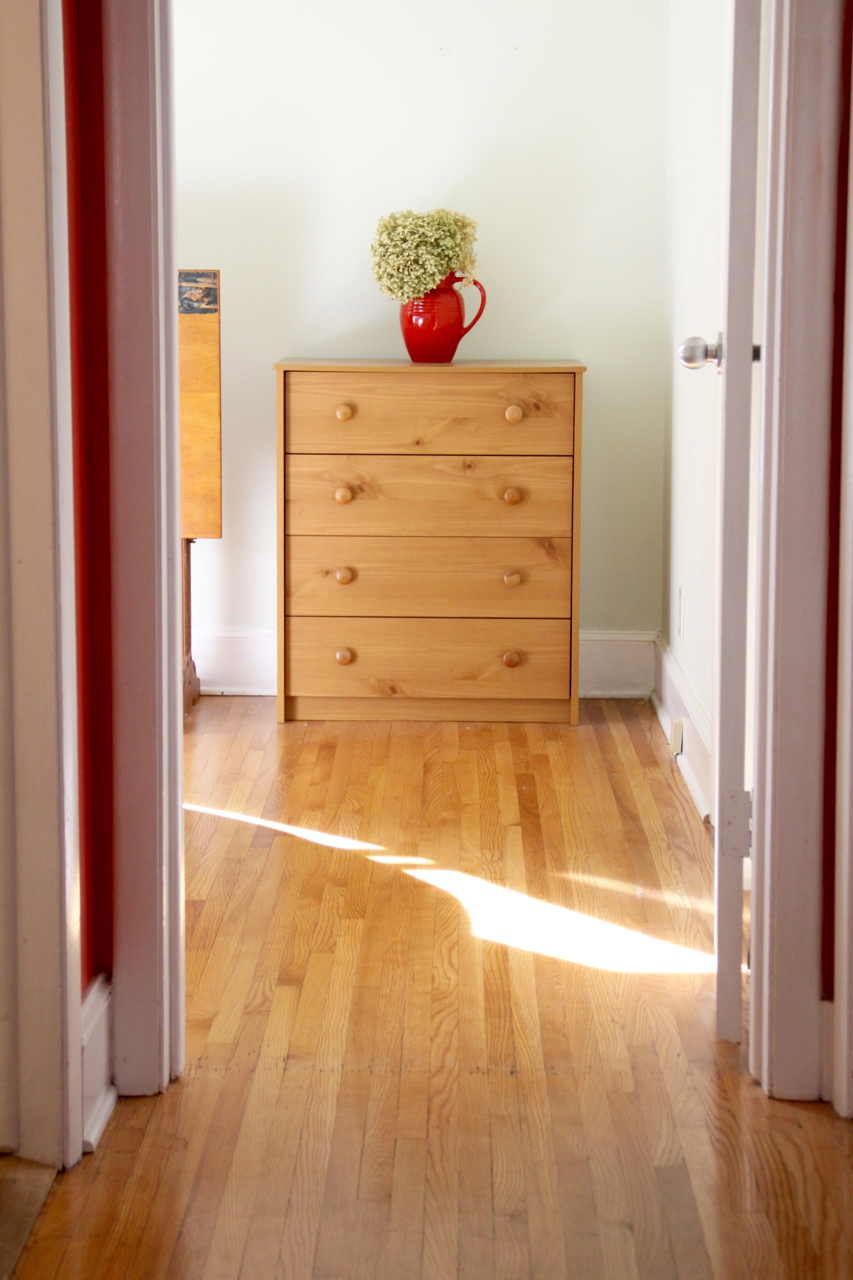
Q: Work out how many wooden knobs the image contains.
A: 8